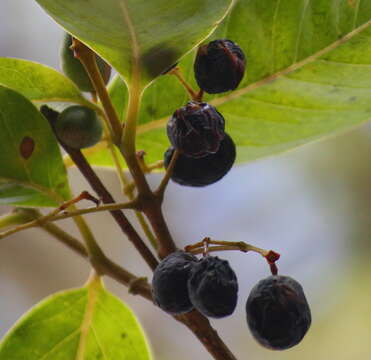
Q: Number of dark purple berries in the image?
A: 6